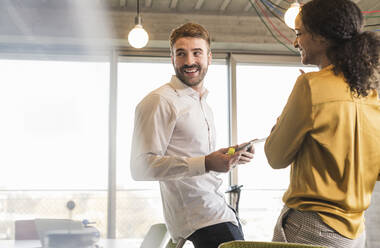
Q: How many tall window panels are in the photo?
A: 3